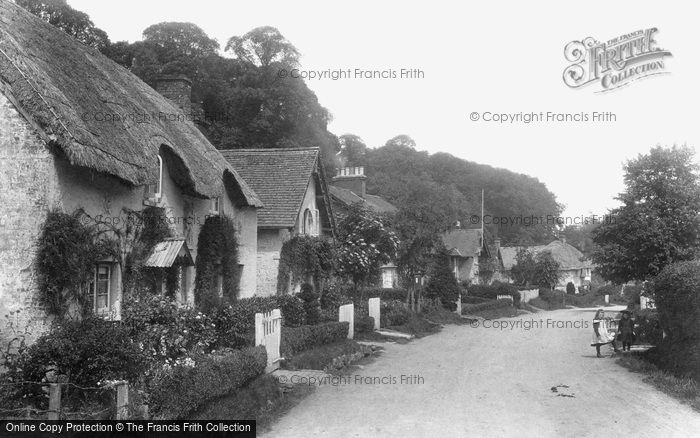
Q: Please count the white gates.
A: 3